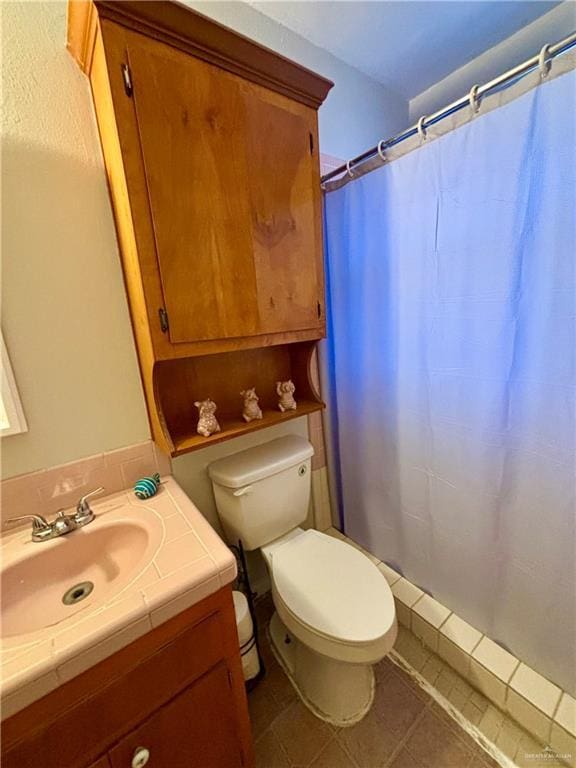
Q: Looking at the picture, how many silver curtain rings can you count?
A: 5